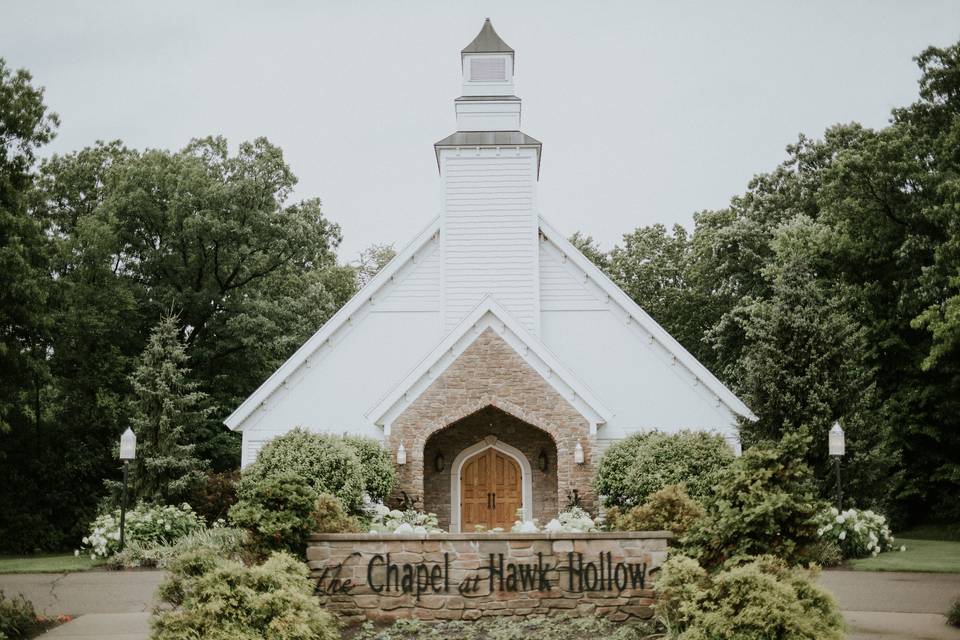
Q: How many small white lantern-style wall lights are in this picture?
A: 2